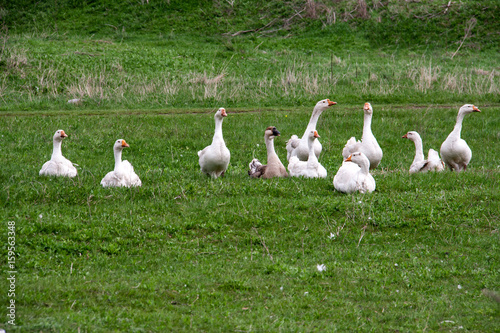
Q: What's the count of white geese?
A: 9